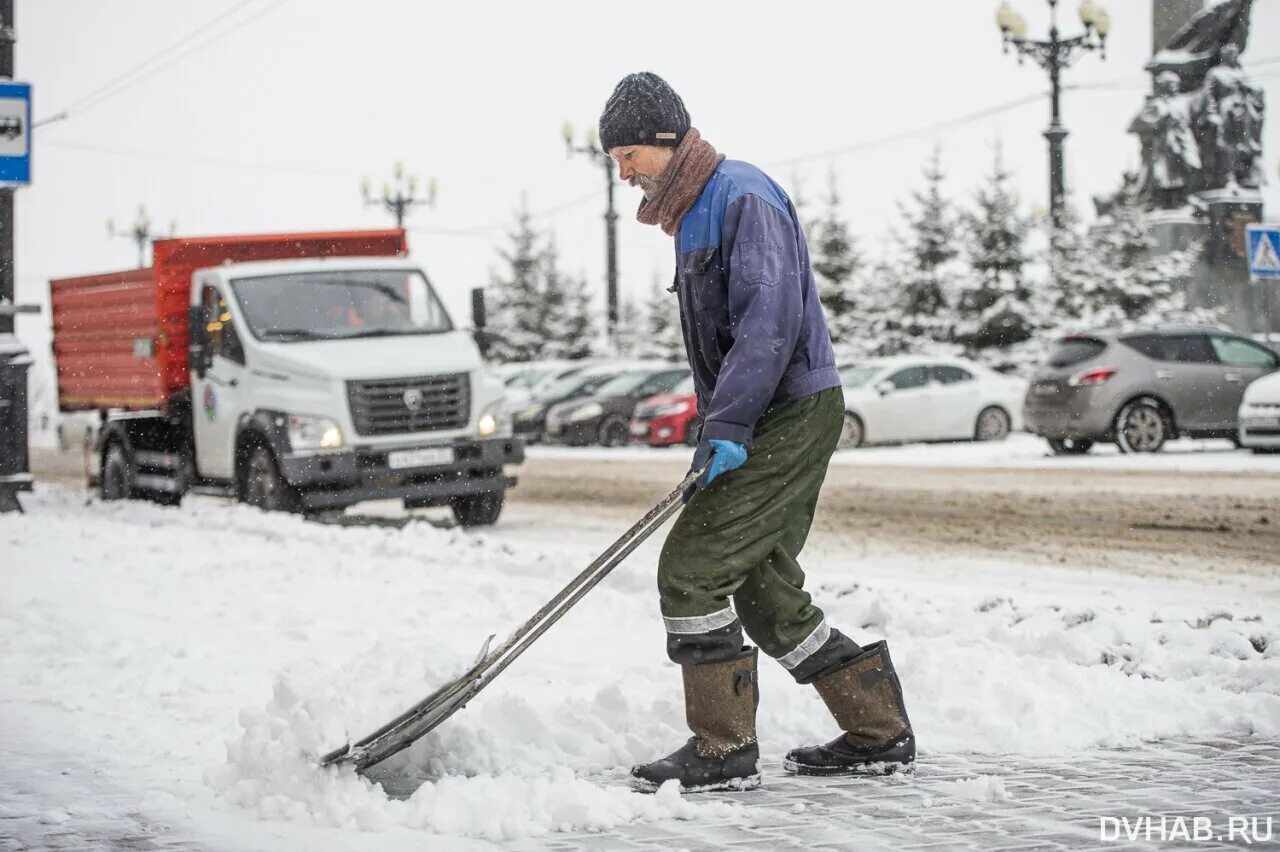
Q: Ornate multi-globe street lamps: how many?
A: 4